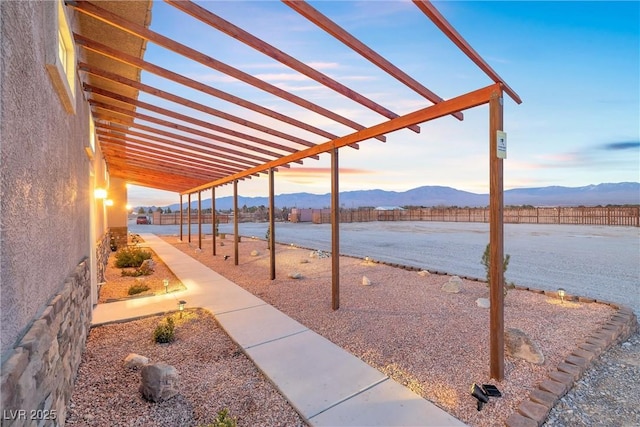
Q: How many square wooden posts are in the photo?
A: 8